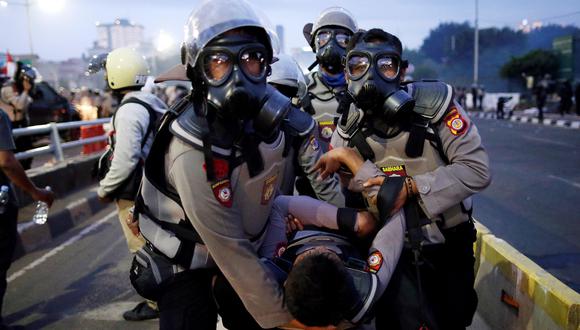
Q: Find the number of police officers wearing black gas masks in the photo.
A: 3